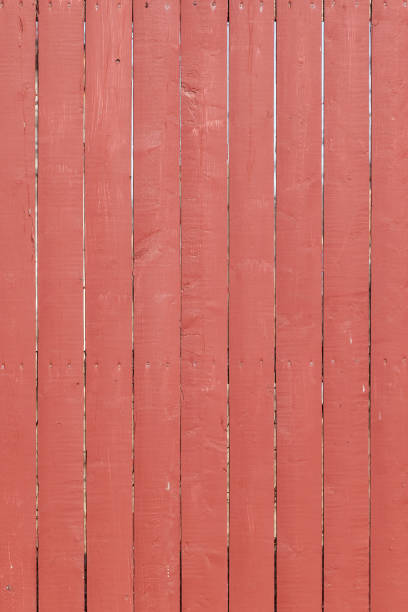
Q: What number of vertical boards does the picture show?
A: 9